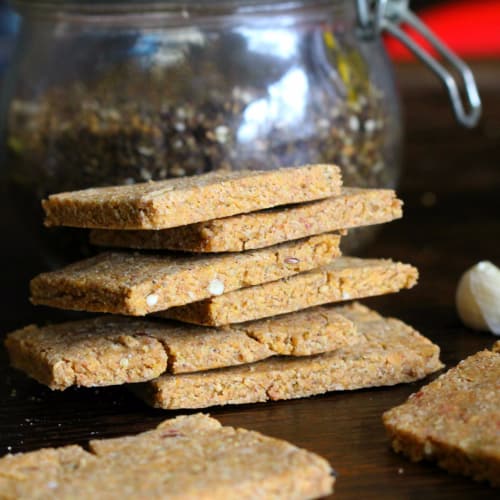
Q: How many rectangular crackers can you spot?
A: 8